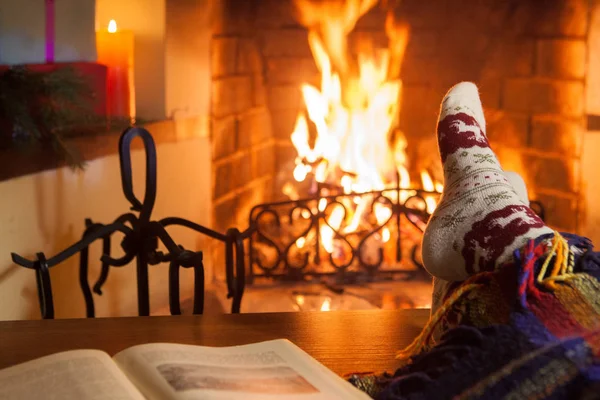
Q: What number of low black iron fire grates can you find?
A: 1